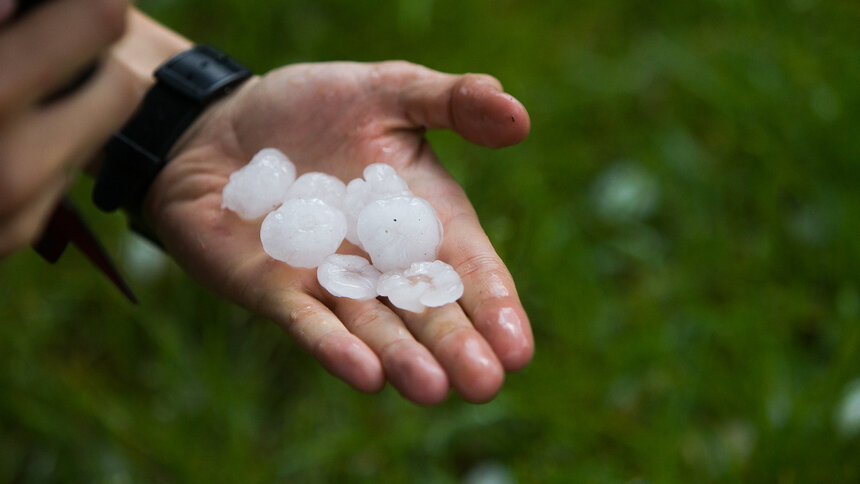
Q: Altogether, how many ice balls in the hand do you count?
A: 7